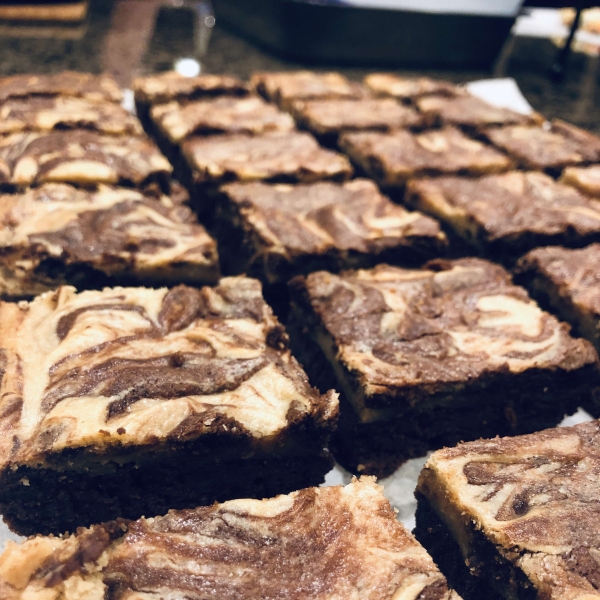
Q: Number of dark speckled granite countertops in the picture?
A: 1